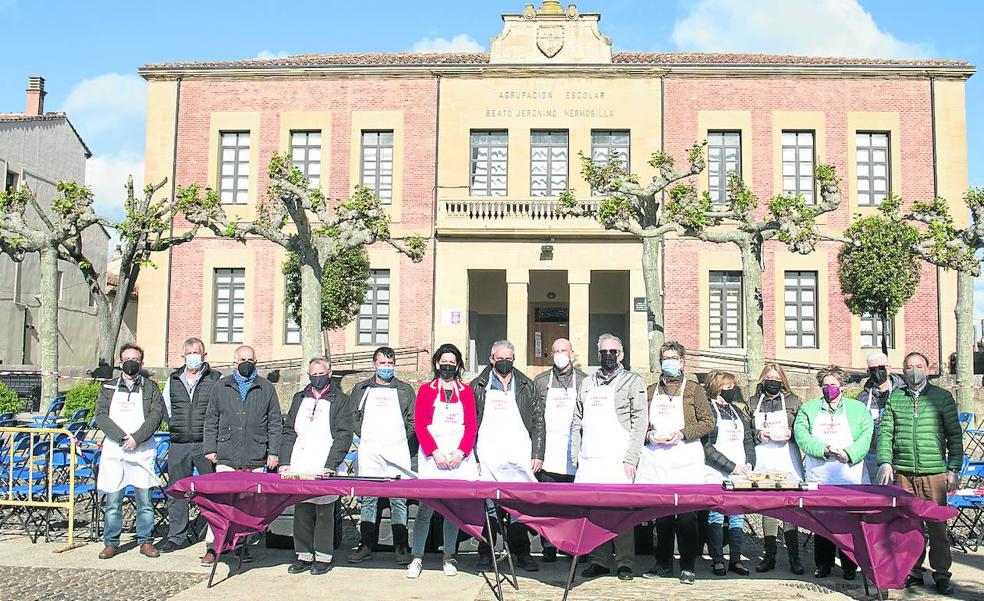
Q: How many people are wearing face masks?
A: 15